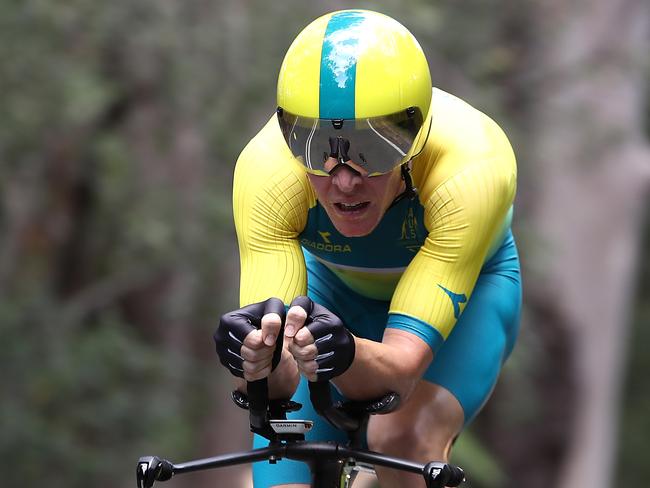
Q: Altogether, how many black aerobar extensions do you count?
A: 2